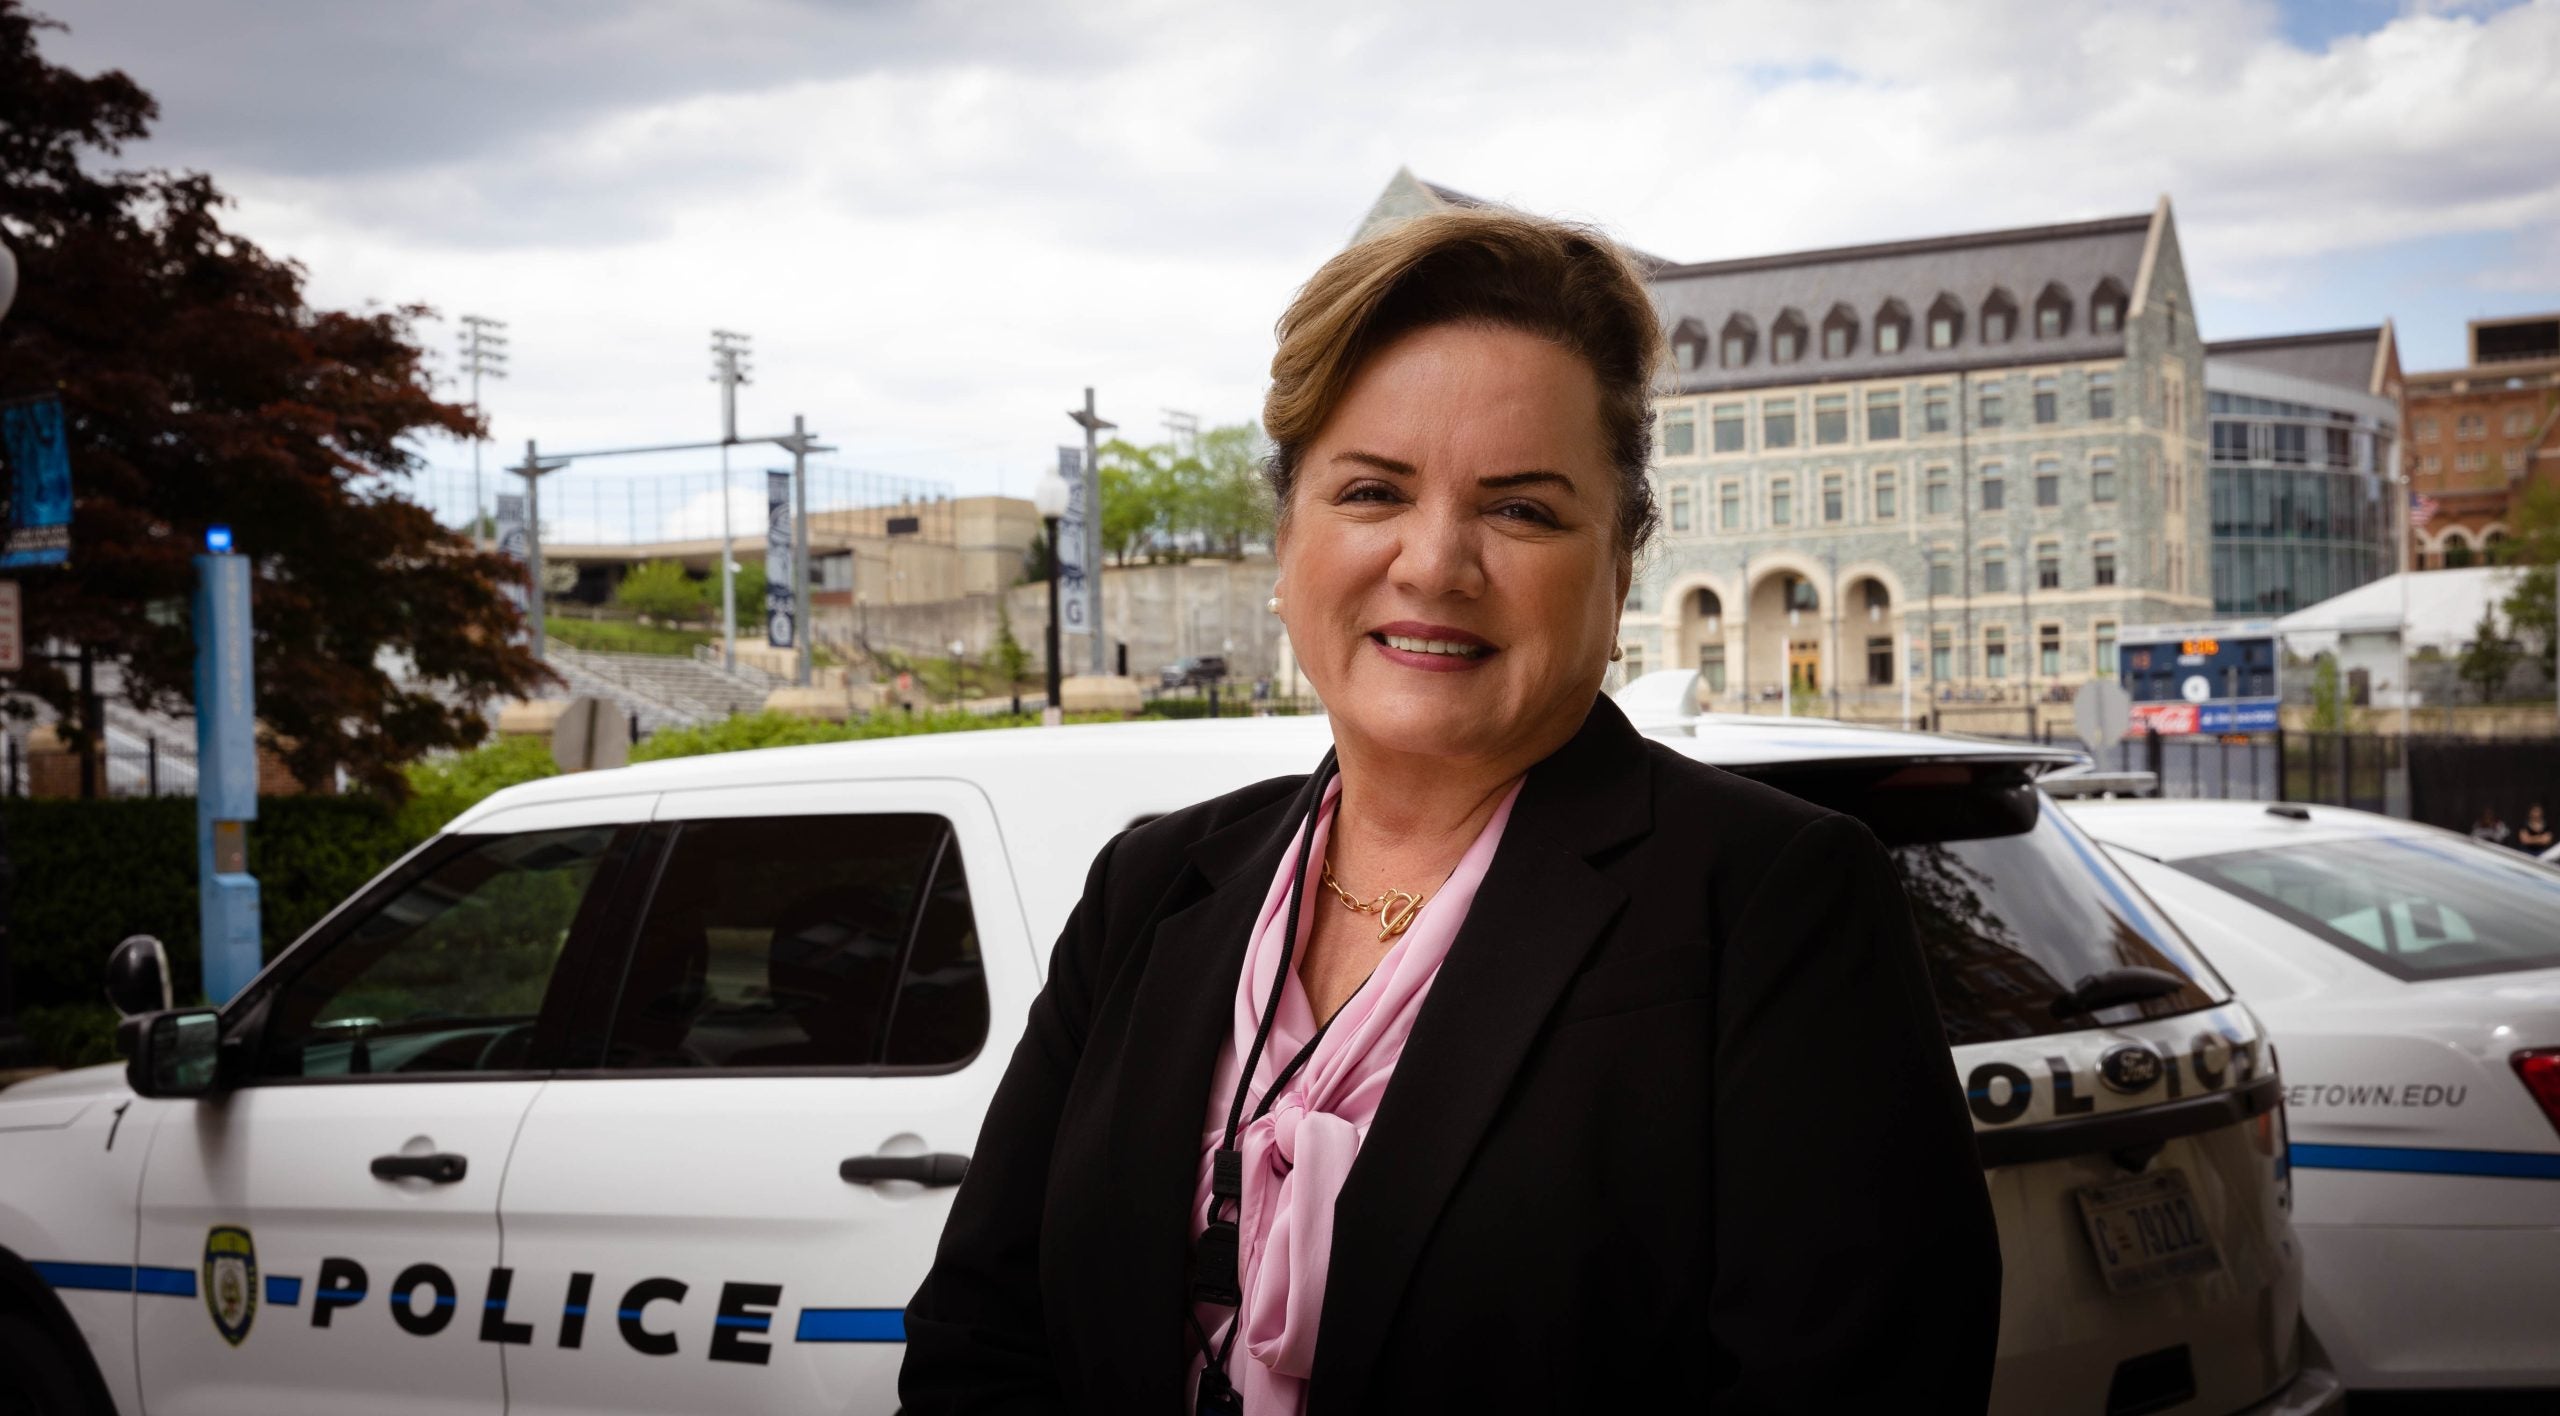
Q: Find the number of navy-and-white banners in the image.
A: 3